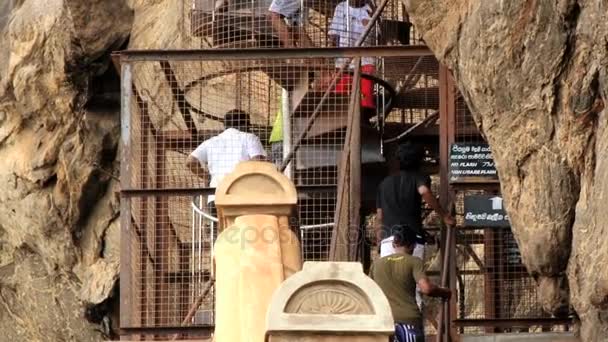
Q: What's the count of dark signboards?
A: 2